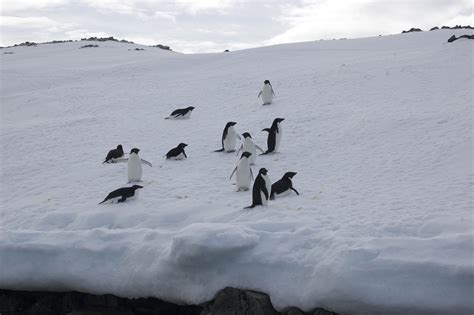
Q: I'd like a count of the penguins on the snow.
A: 12